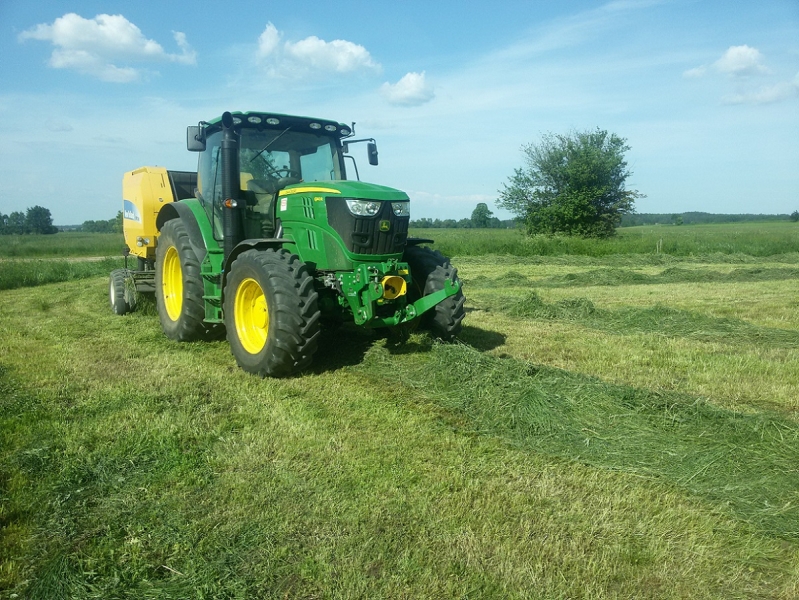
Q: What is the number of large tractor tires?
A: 3